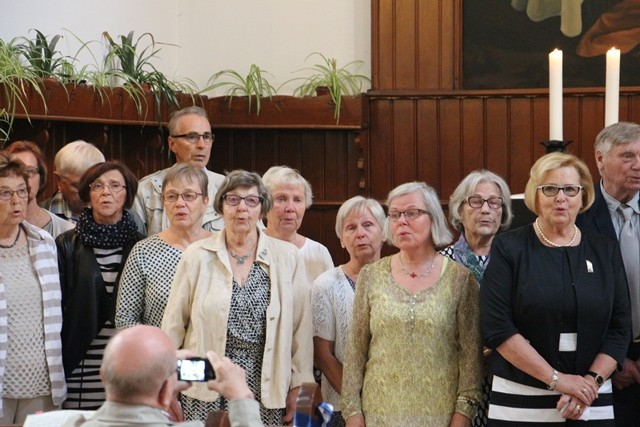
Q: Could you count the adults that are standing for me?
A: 13